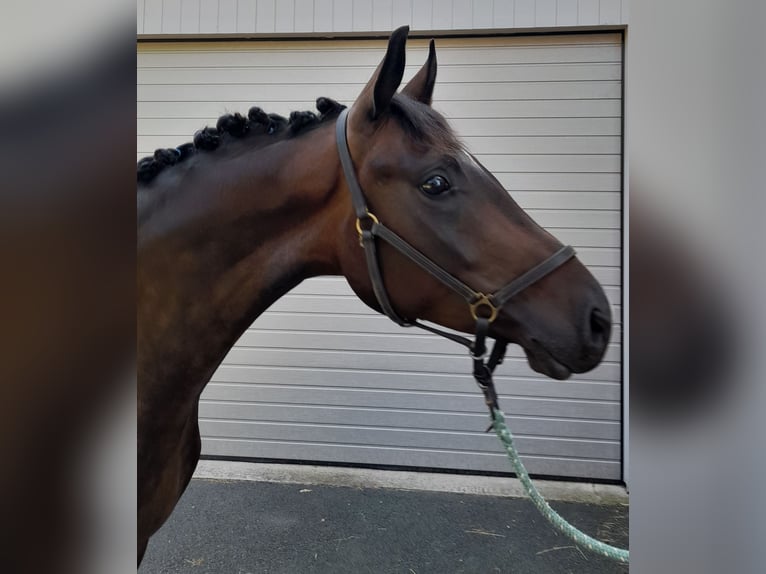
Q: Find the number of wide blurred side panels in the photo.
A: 2